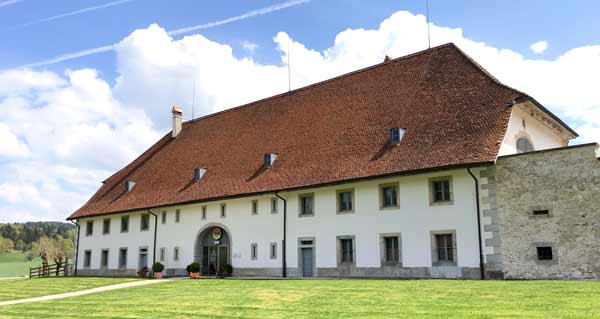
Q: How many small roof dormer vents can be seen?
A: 4